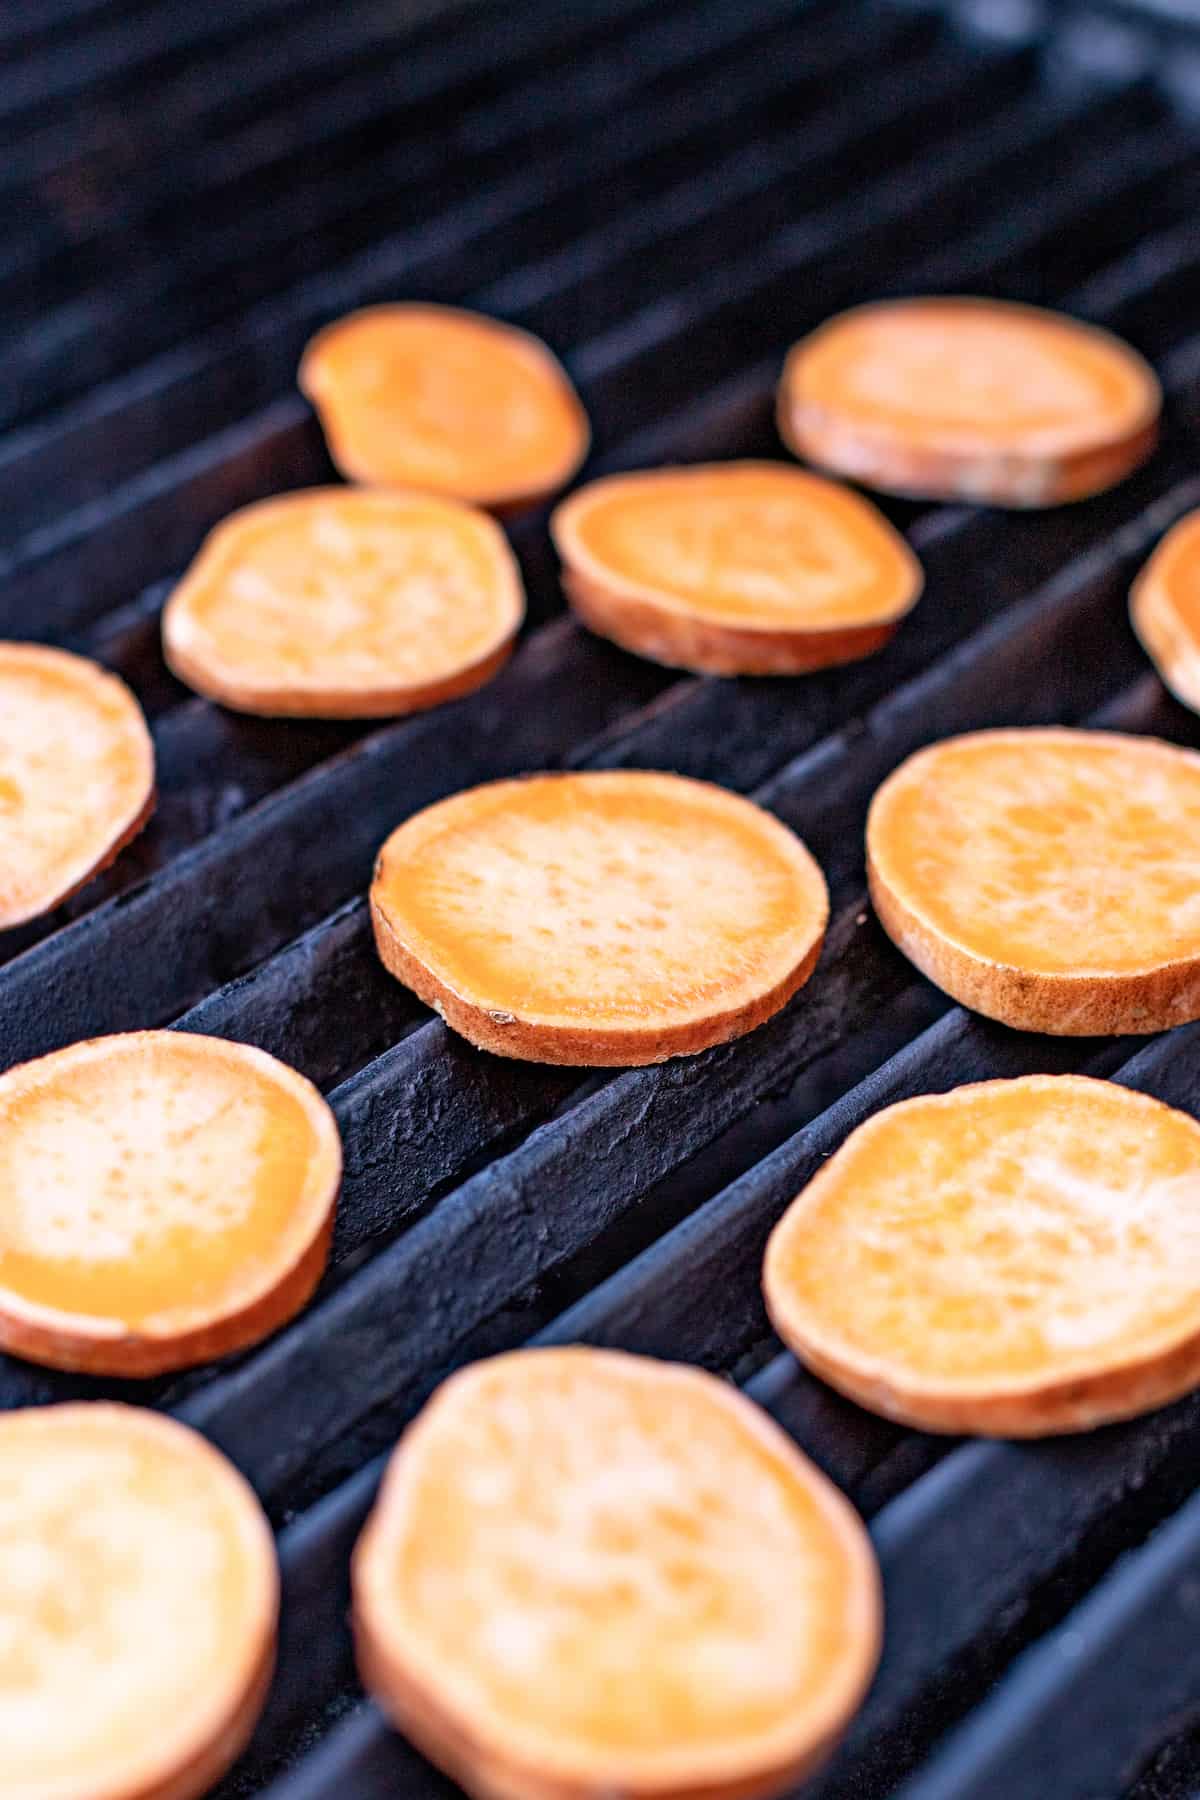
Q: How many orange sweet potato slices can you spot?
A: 12